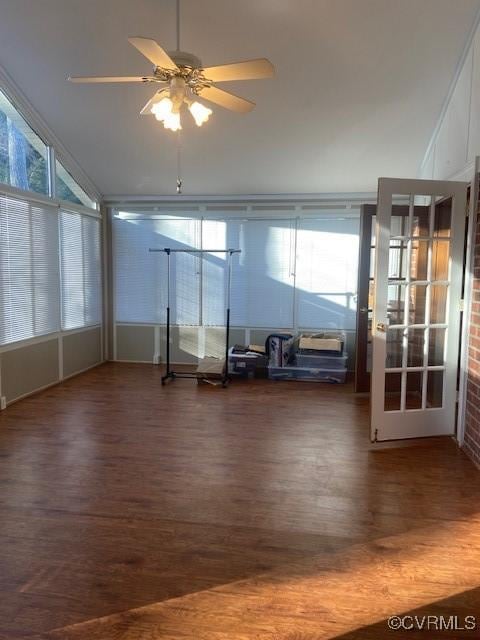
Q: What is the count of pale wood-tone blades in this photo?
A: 5